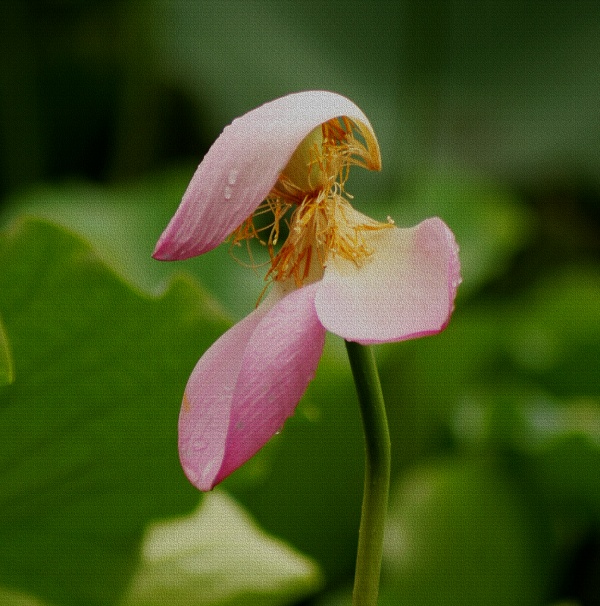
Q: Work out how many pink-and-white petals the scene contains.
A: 3